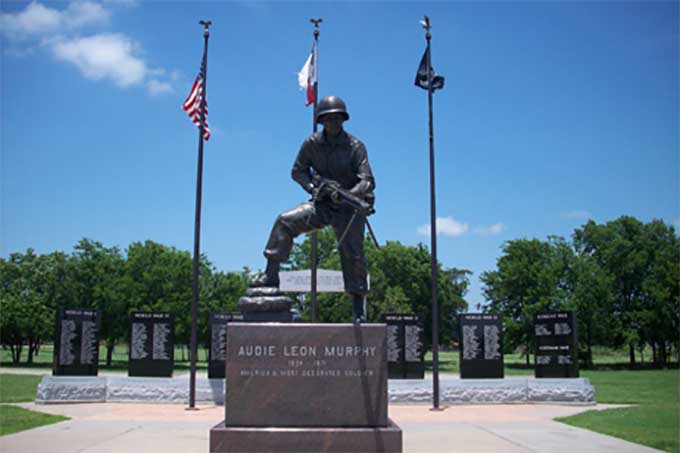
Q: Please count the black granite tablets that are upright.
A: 6